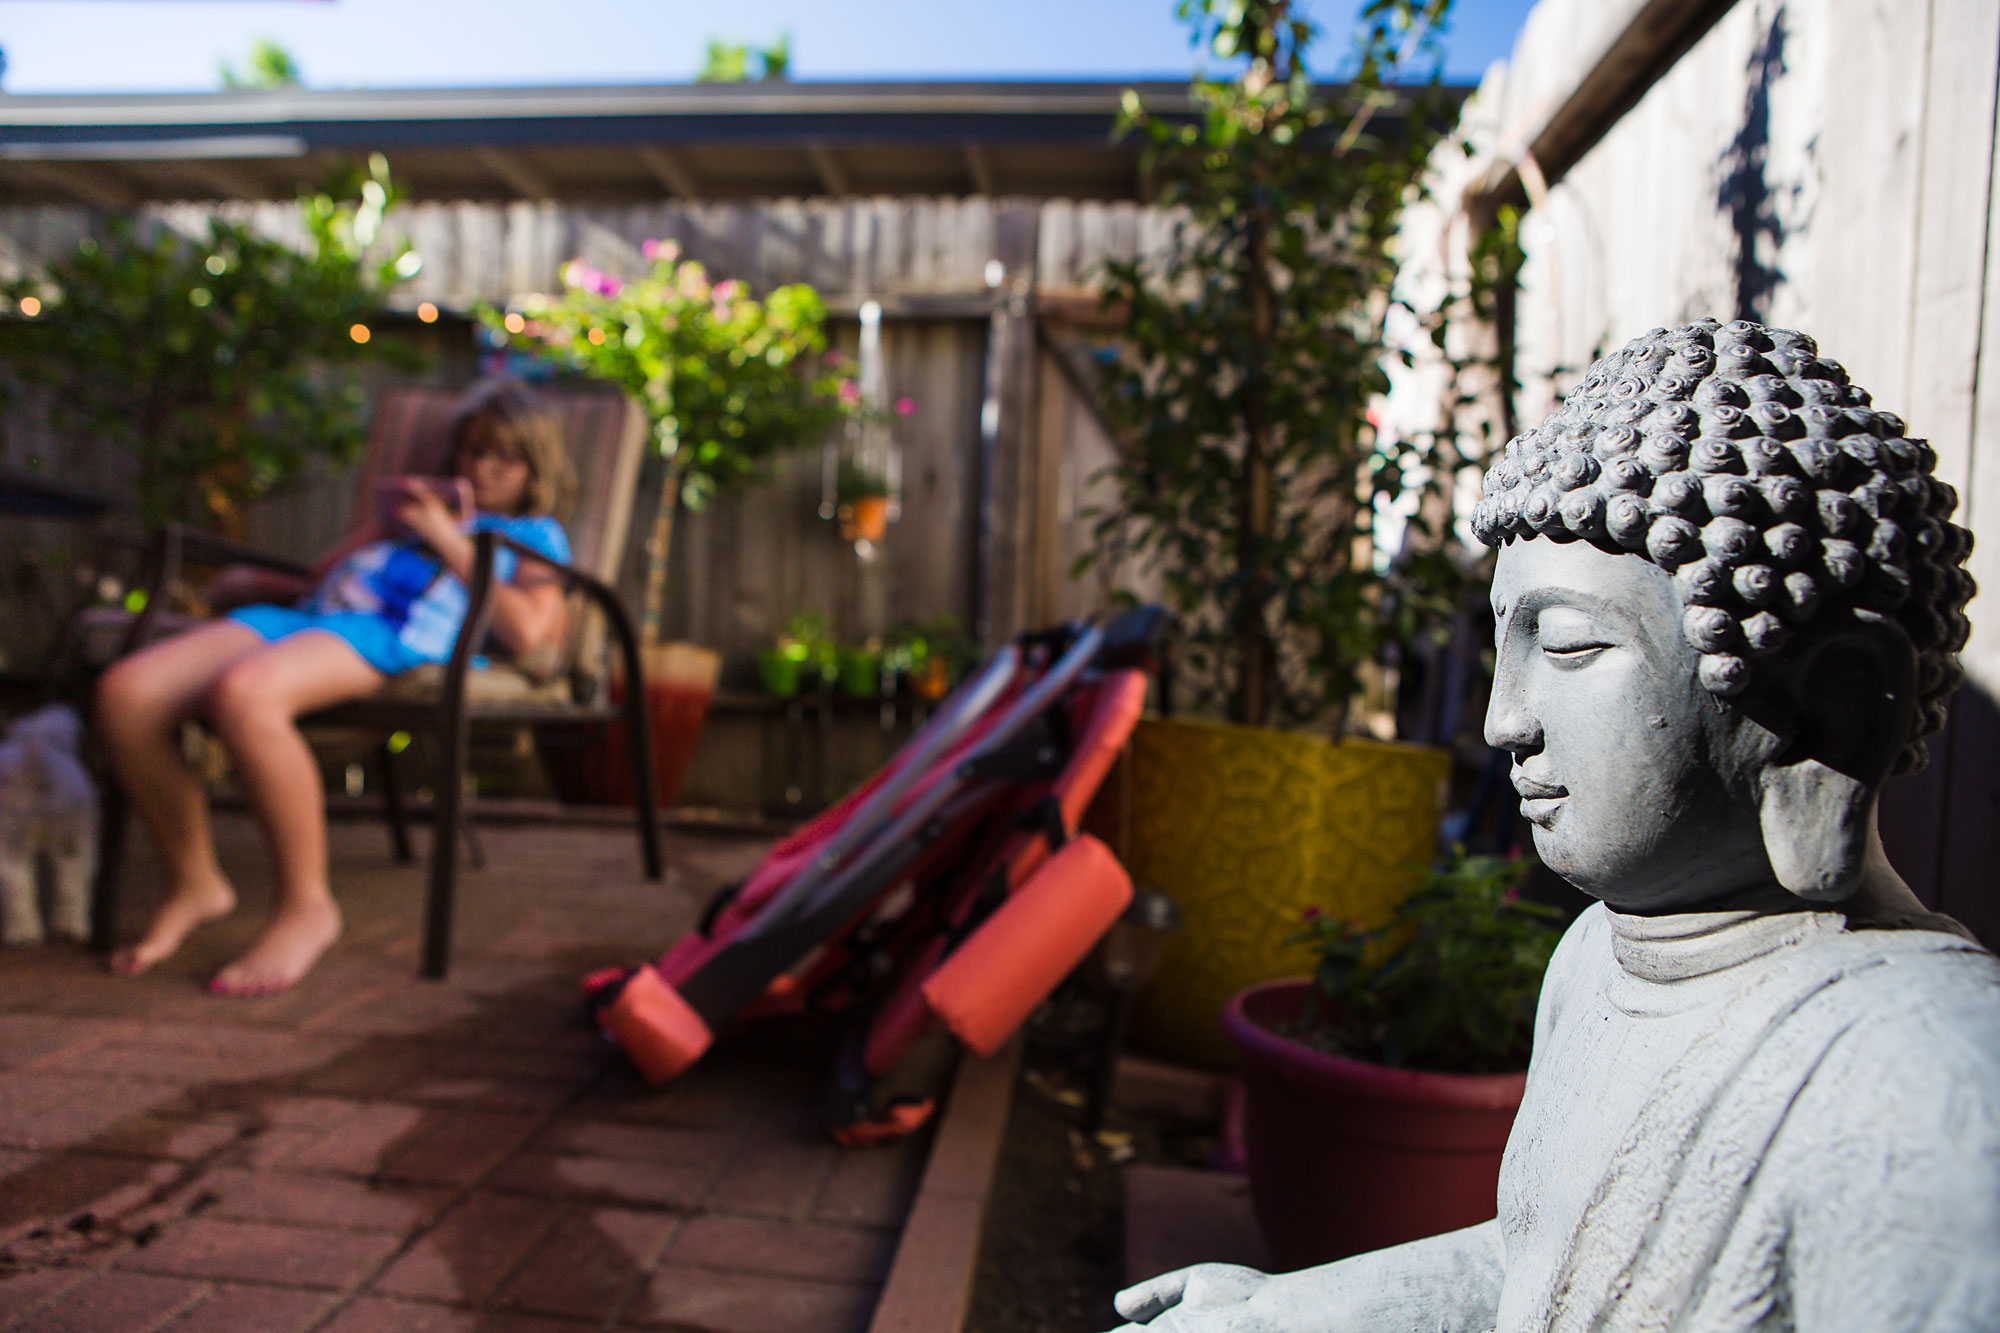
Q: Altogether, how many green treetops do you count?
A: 2